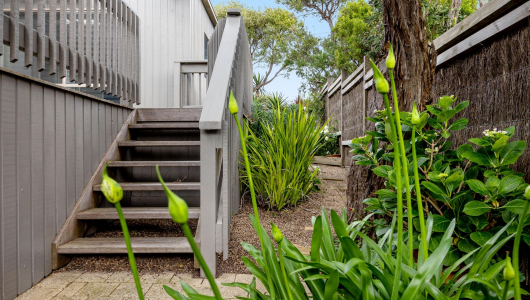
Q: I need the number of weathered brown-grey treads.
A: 6